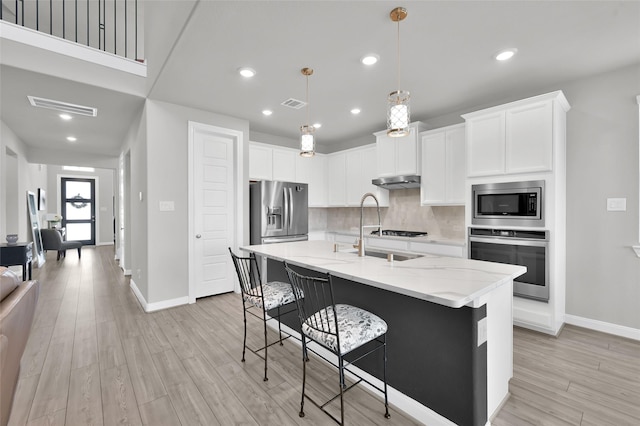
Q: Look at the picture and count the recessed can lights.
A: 8